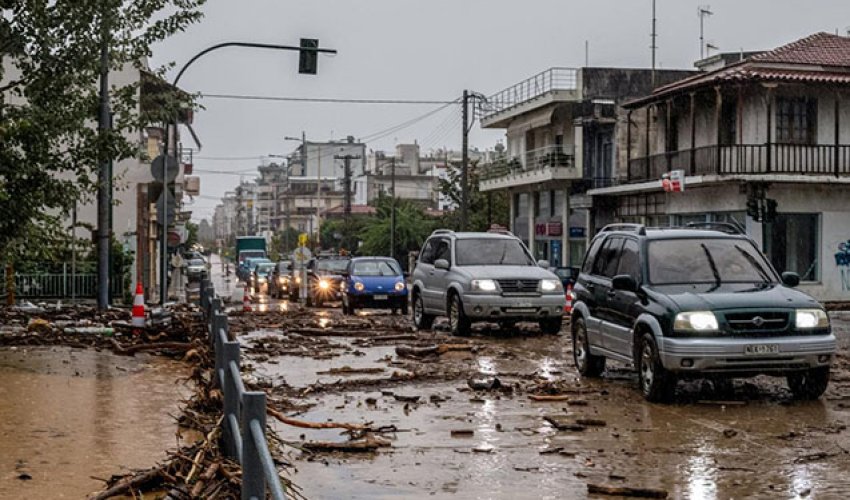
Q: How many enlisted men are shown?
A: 0